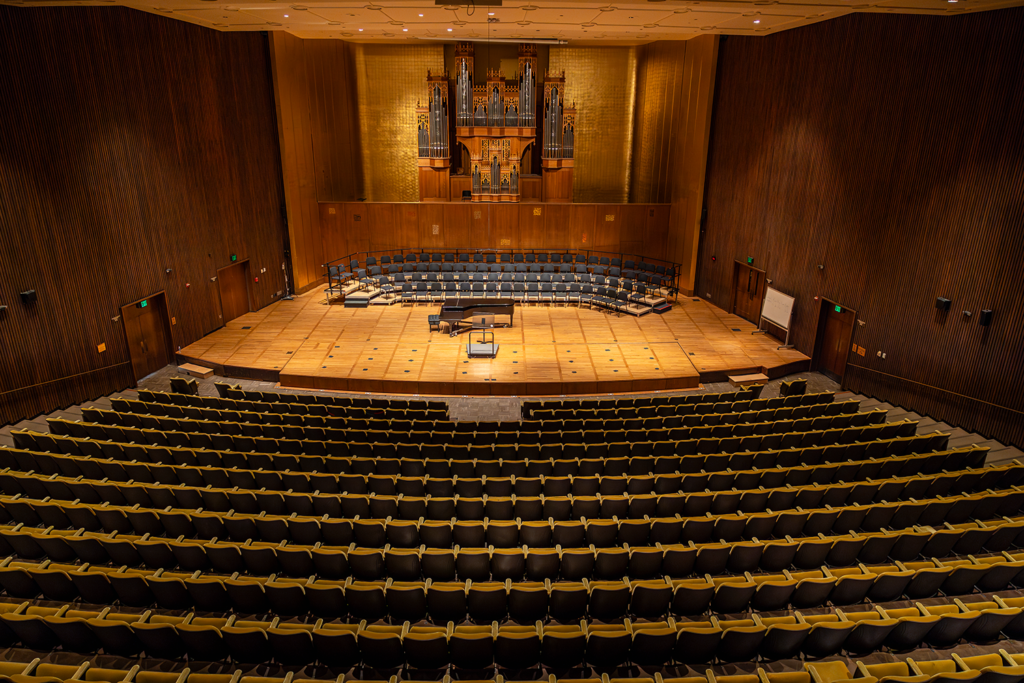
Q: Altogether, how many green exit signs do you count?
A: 4